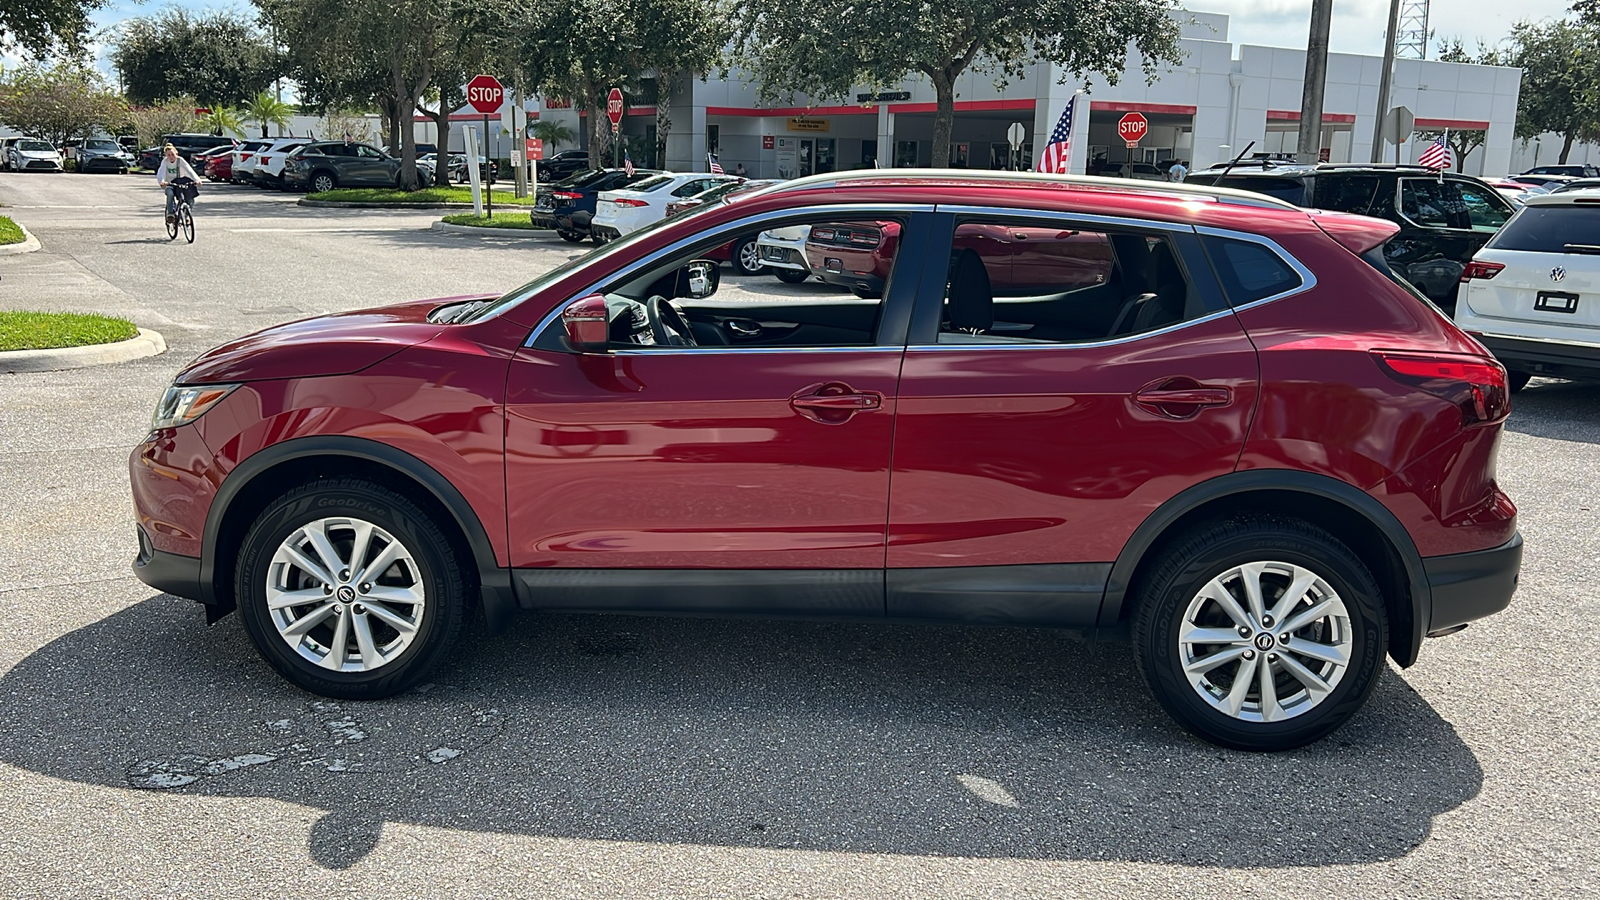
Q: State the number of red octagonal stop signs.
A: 3